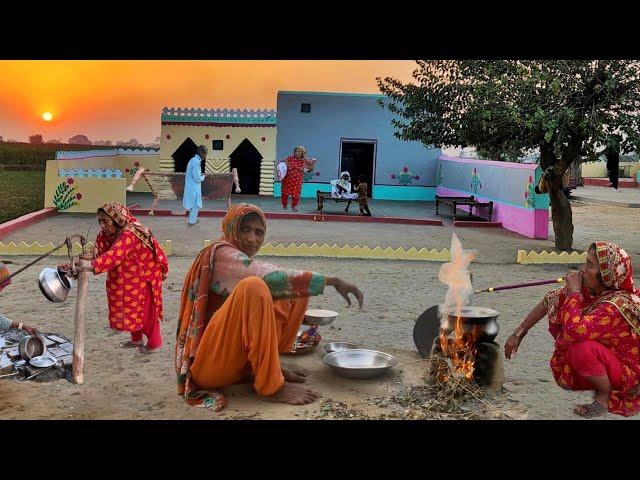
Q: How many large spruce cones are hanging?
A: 0